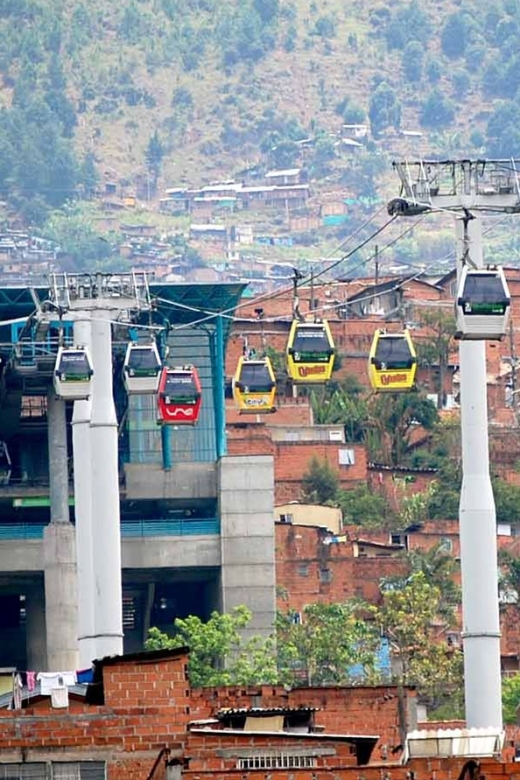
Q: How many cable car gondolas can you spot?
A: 7